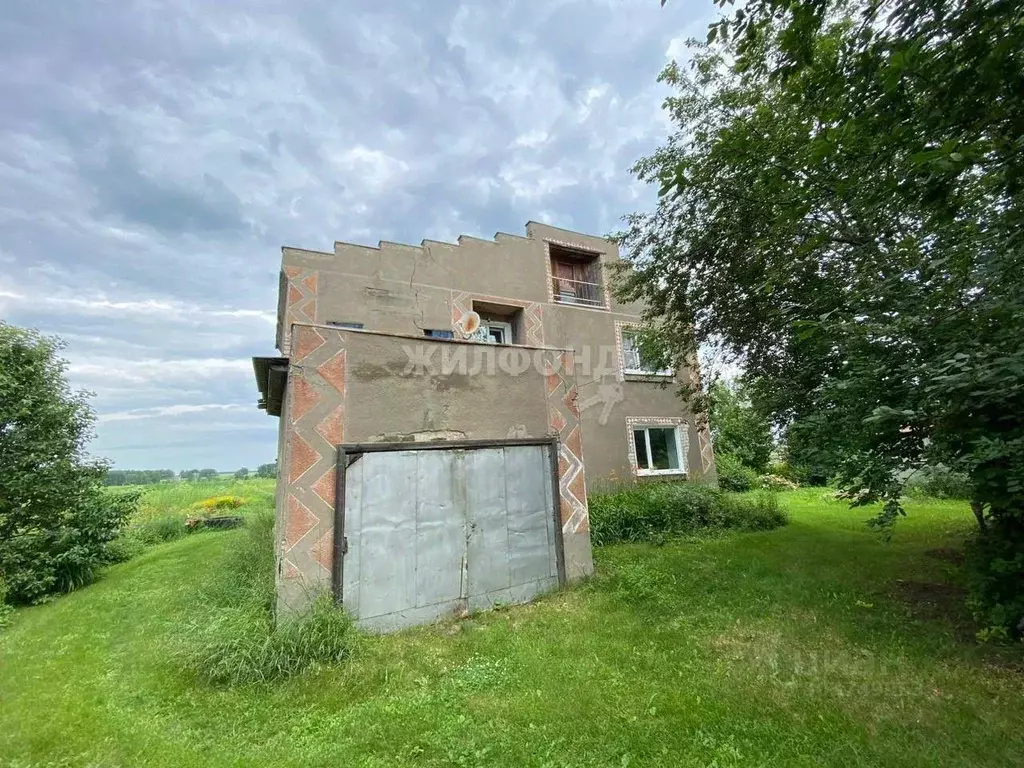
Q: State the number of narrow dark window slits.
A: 2